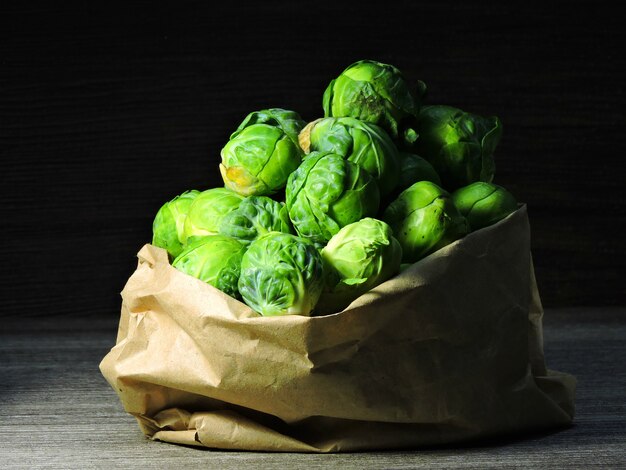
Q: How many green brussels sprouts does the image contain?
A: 14